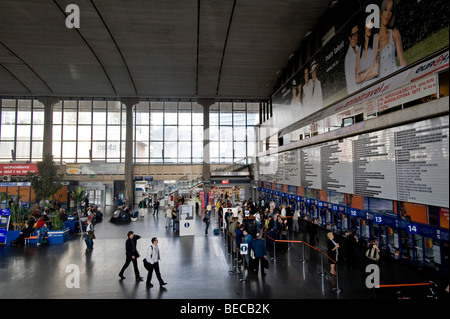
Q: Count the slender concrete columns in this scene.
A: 3